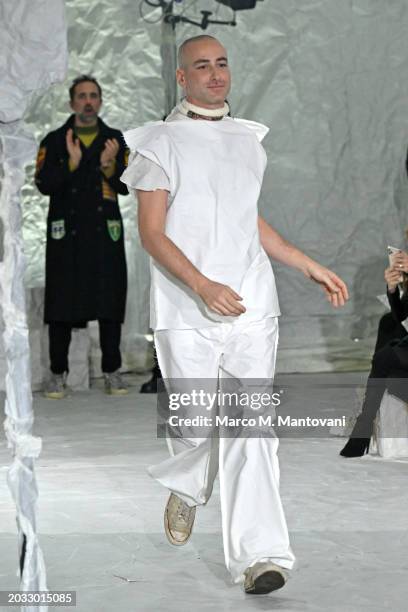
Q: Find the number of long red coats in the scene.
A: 0